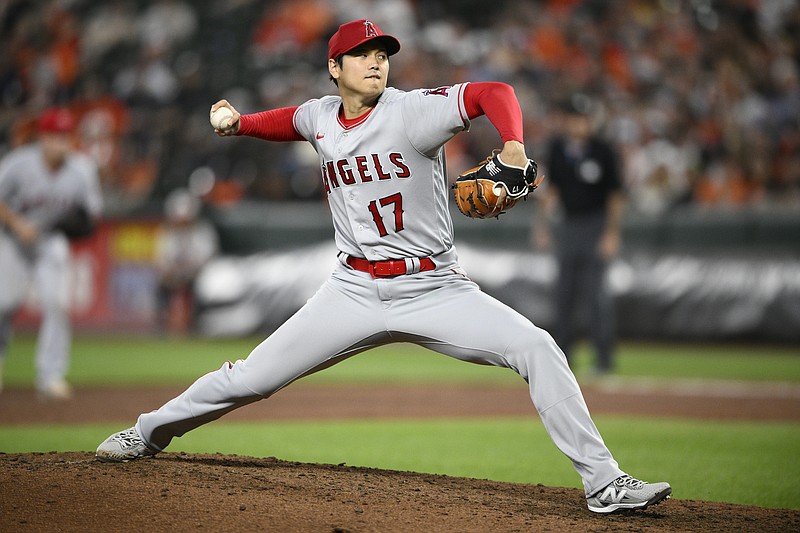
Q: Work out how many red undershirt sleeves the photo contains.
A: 2